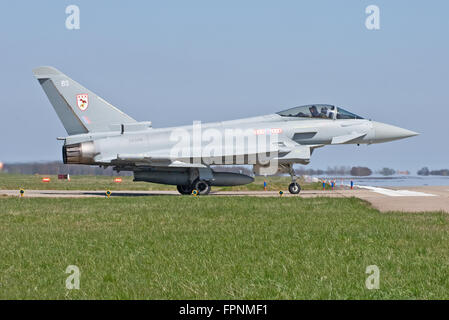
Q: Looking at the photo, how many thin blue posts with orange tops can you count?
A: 4